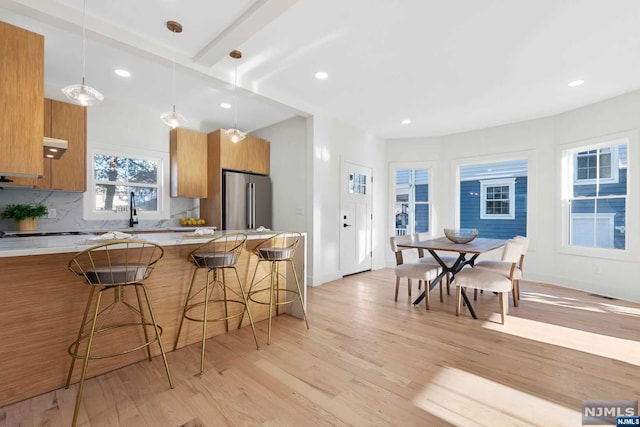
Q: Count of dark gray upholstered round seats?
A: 3